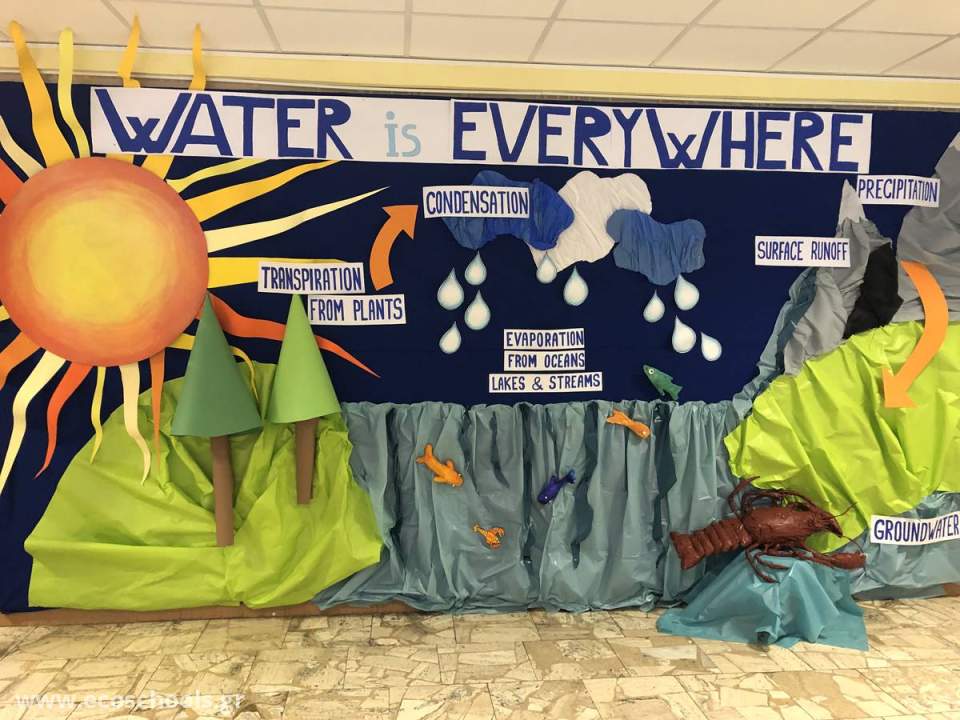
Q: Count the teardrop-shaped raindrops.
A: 10